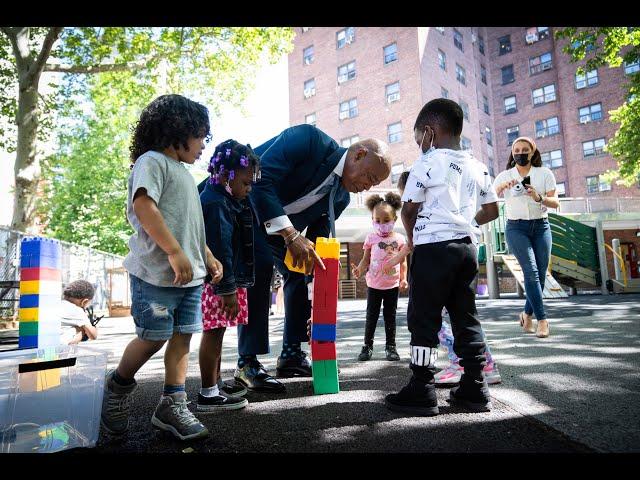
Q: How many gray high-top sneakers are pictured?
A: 2